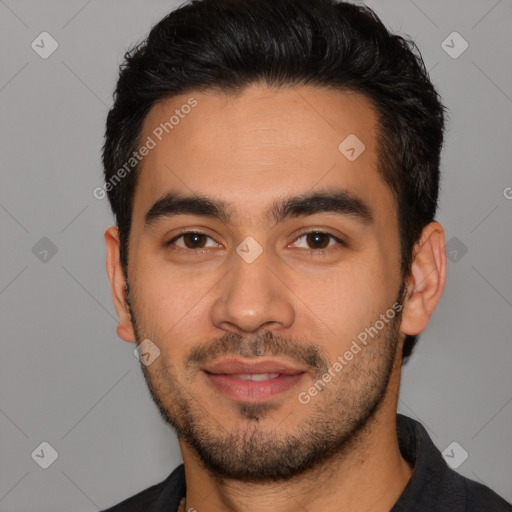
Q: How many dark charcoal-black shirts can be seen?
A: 1